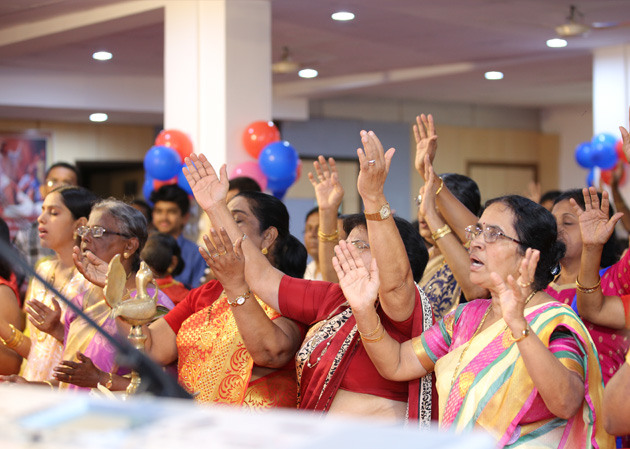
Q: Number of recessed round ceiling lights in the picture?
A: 6